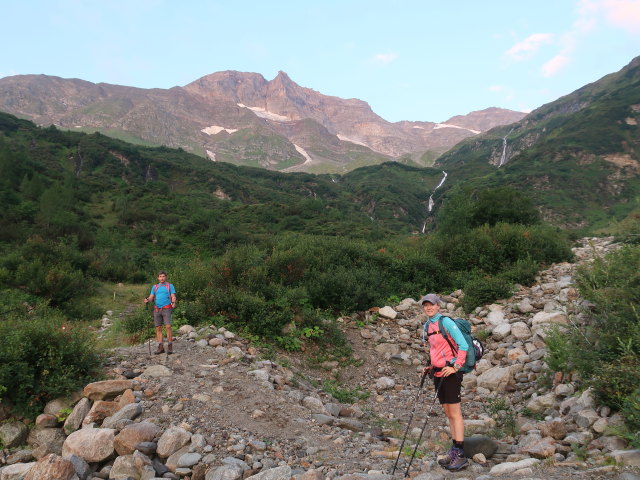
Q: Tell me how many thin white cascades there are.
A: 2